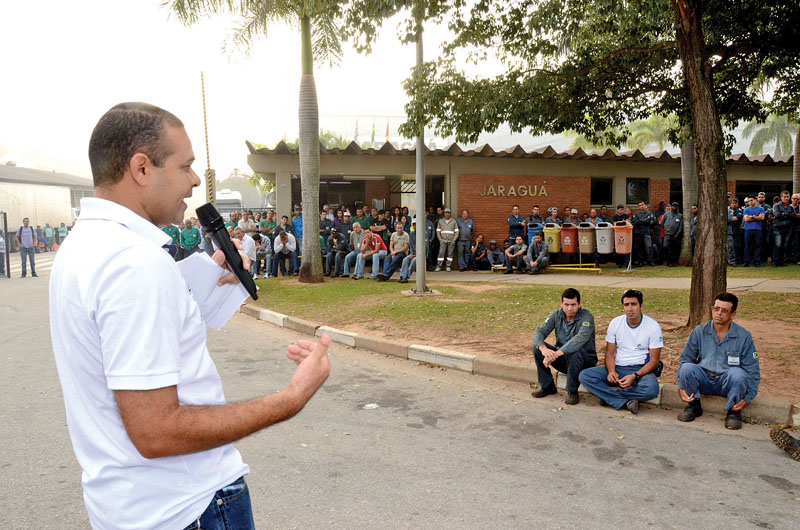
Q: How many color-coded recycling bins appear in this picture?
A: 6